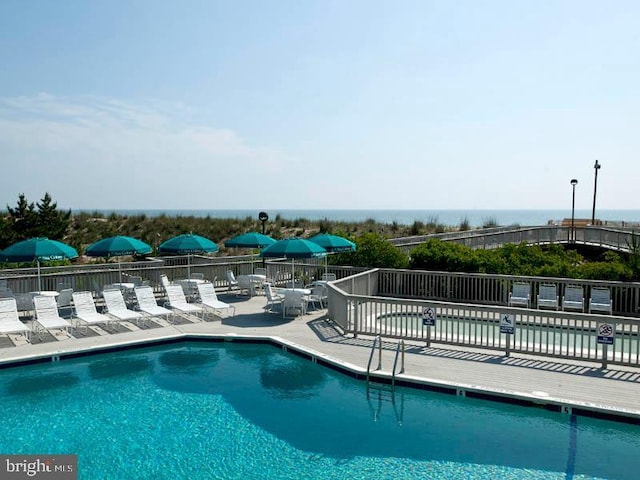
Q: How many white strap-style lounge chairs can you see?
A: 7